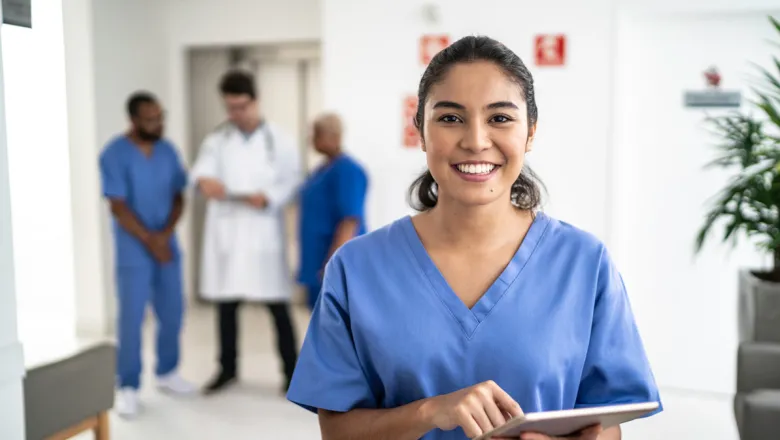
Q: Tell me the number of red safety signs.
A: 3